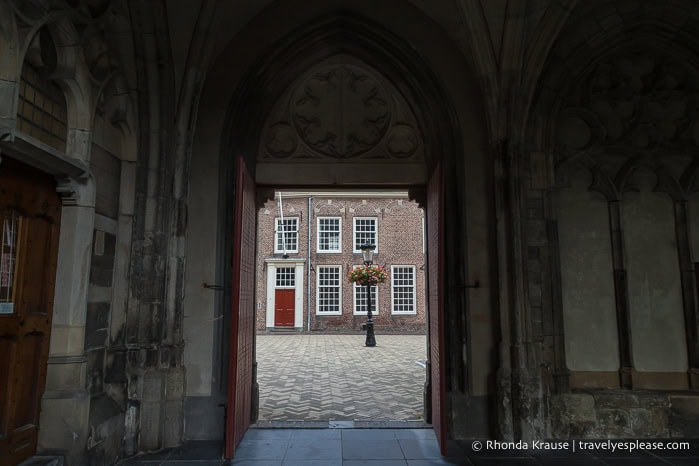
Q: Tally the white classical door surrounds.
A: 1